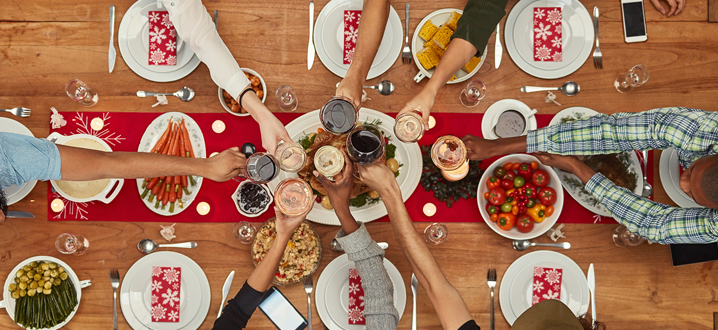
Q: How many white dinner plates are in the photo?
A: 8